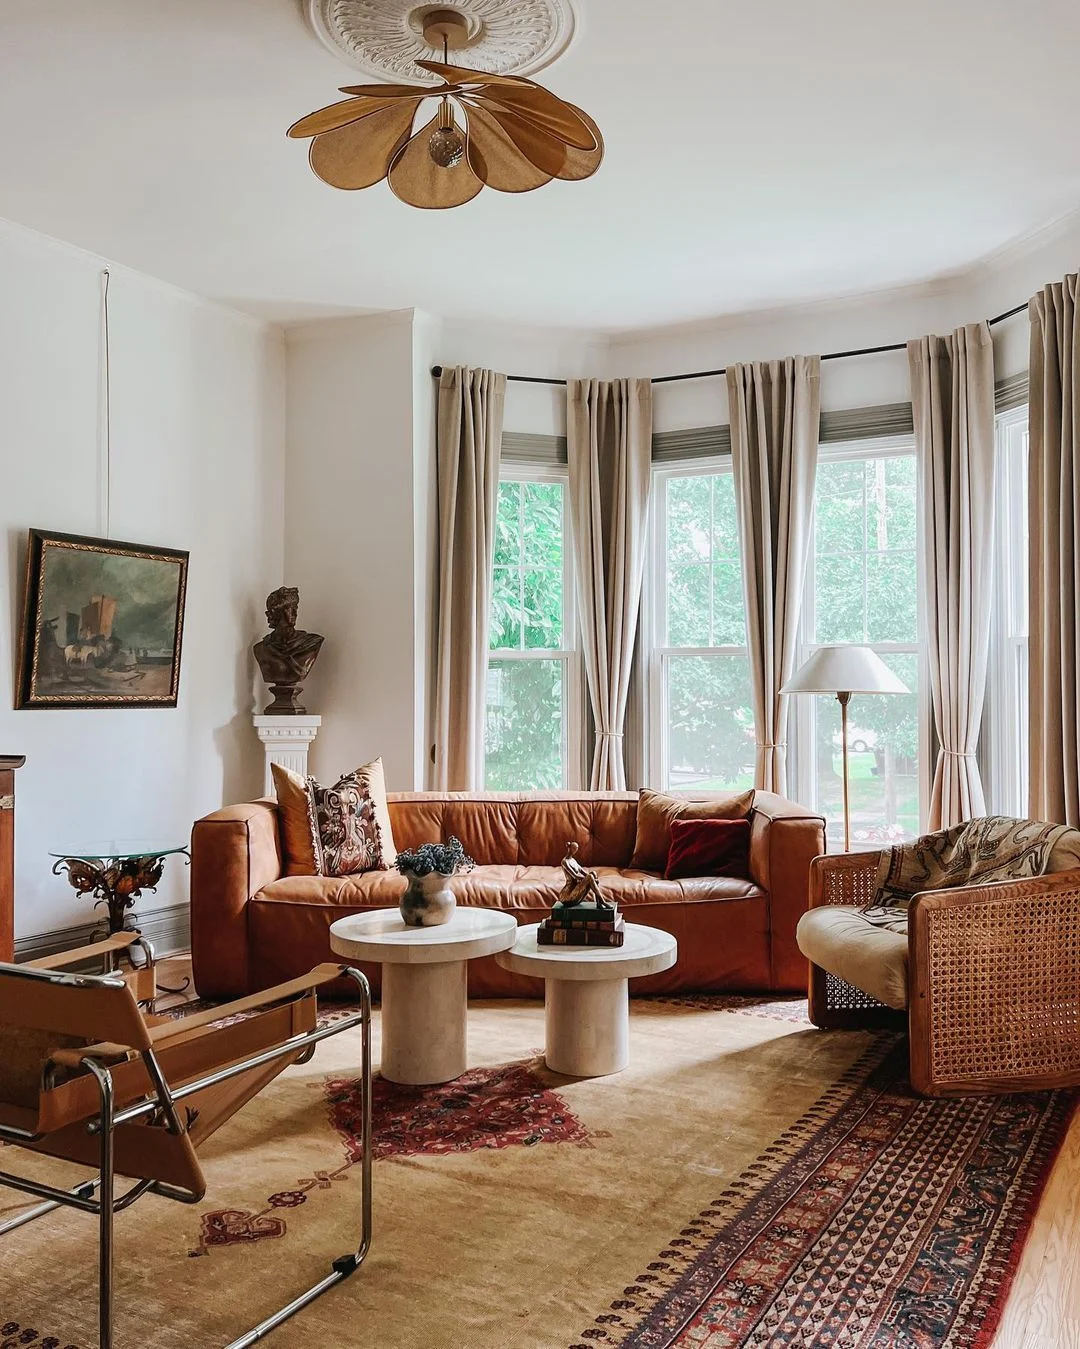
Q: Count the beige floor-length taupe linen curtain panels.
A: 5